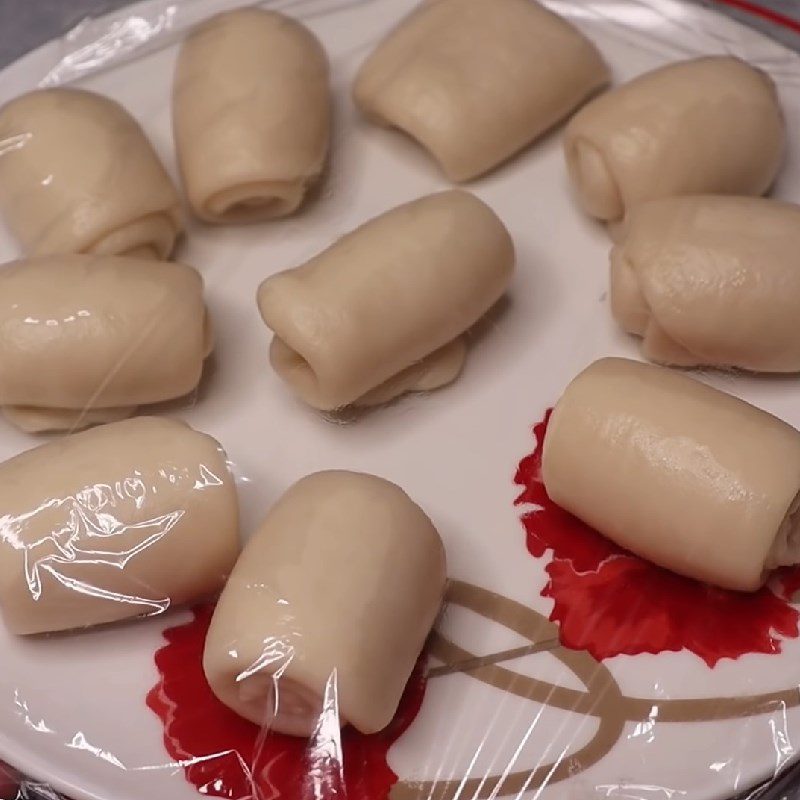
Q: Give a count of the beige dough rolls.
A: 10